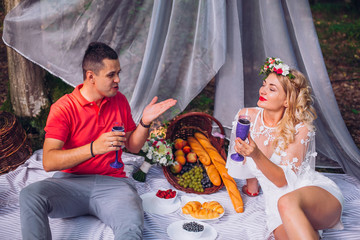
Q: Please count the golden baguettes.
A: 3